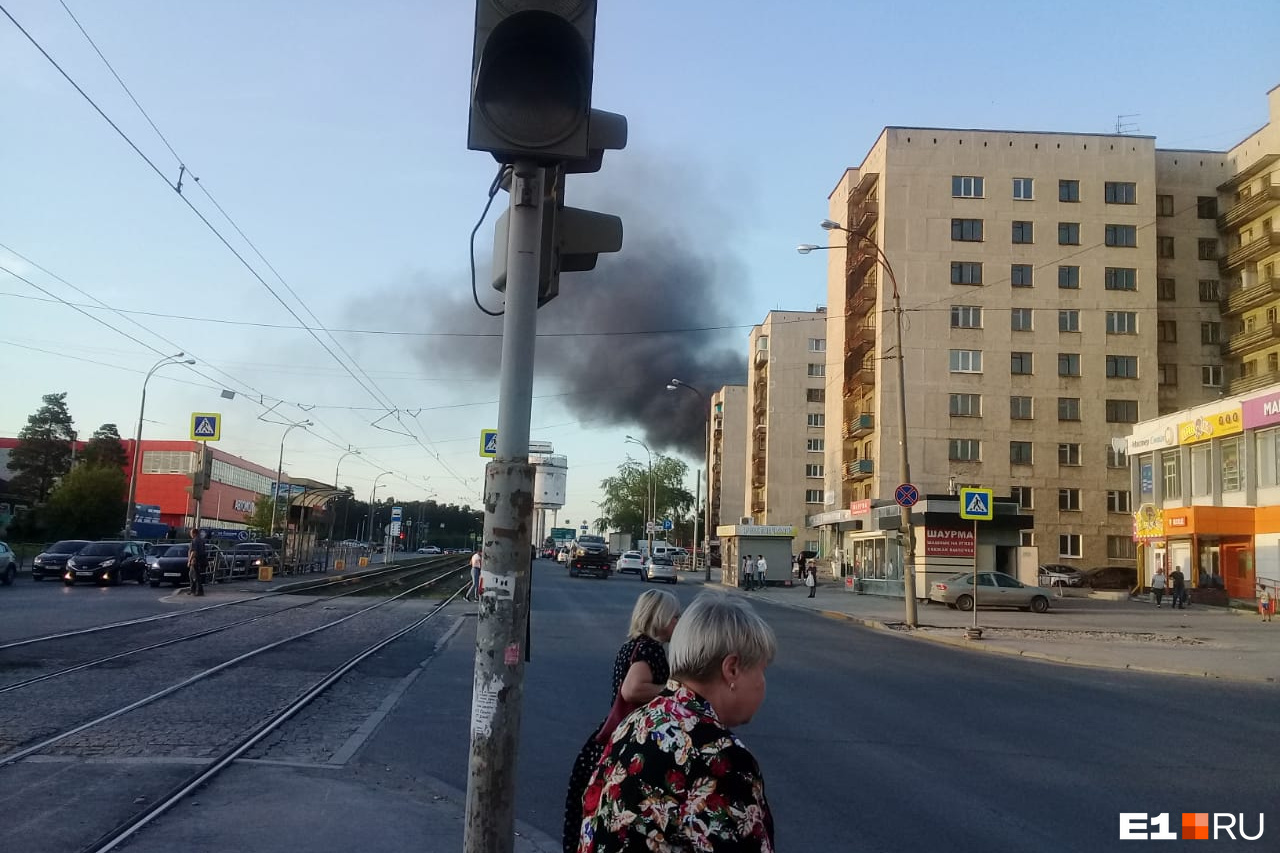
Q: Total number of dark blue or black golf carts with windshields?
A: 0